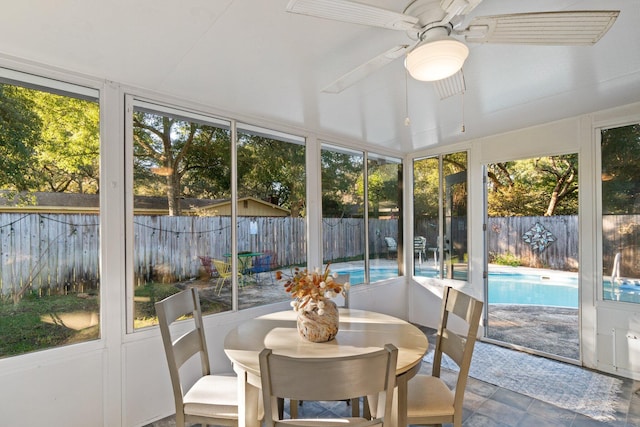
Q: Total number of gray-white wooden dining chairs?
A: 4